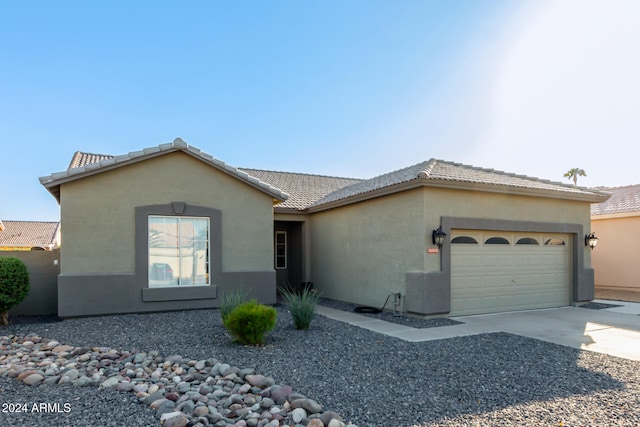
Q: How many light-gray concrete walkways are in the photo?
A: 1